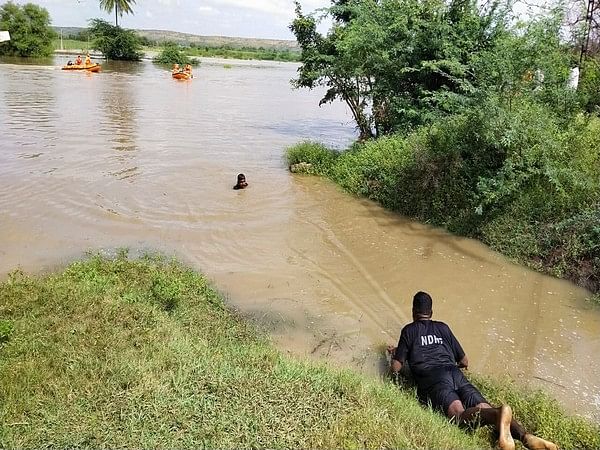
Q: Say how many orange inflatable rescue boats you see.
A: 2